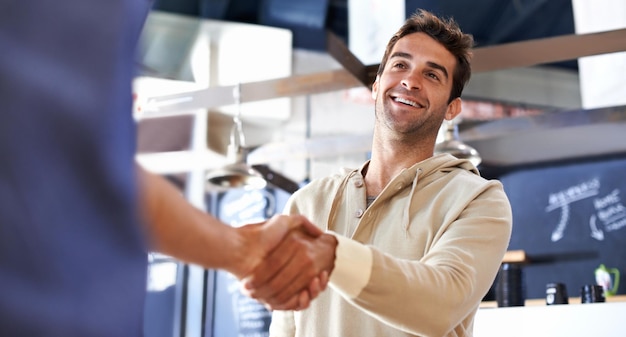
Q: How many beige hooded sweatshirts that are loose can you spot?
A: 1